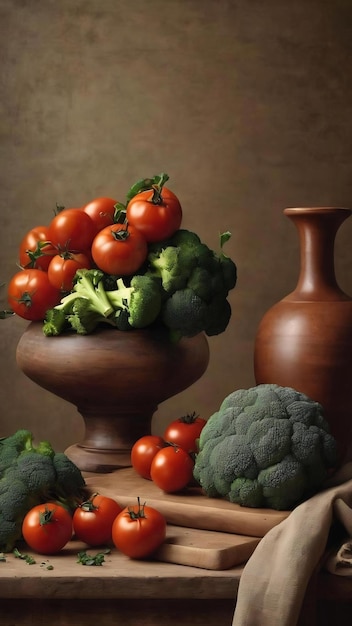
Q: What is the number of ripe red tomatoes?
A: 13